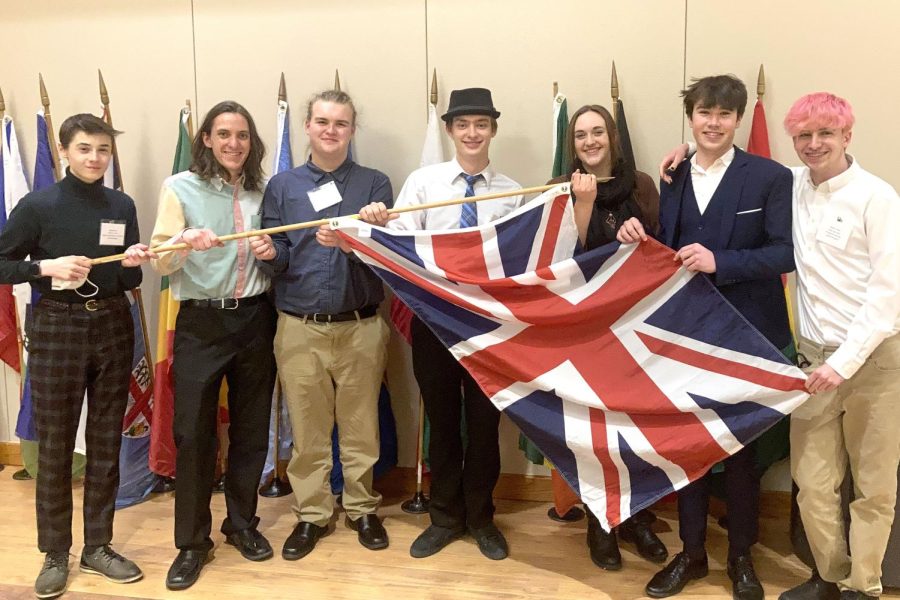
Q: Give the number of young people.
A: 7